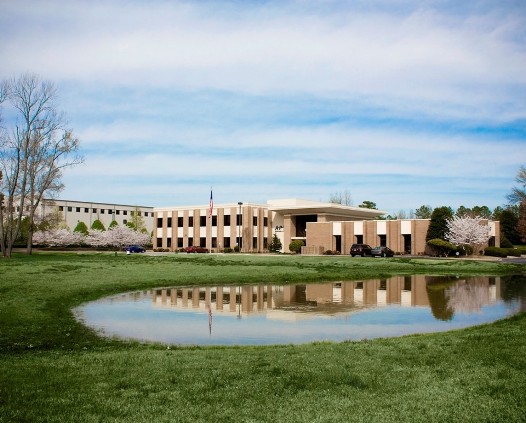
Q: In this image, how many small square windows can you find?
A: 14